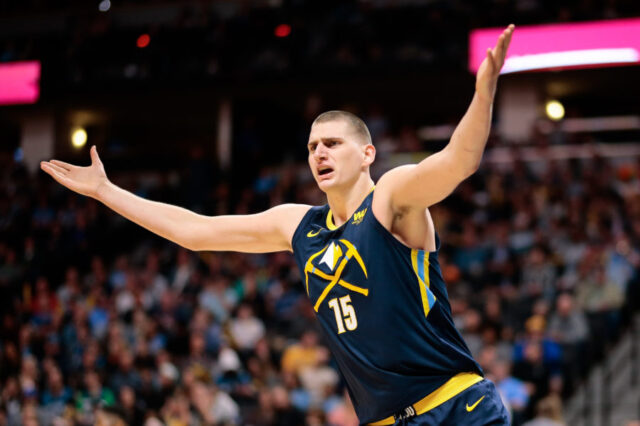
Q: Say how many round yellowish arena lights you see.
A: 2